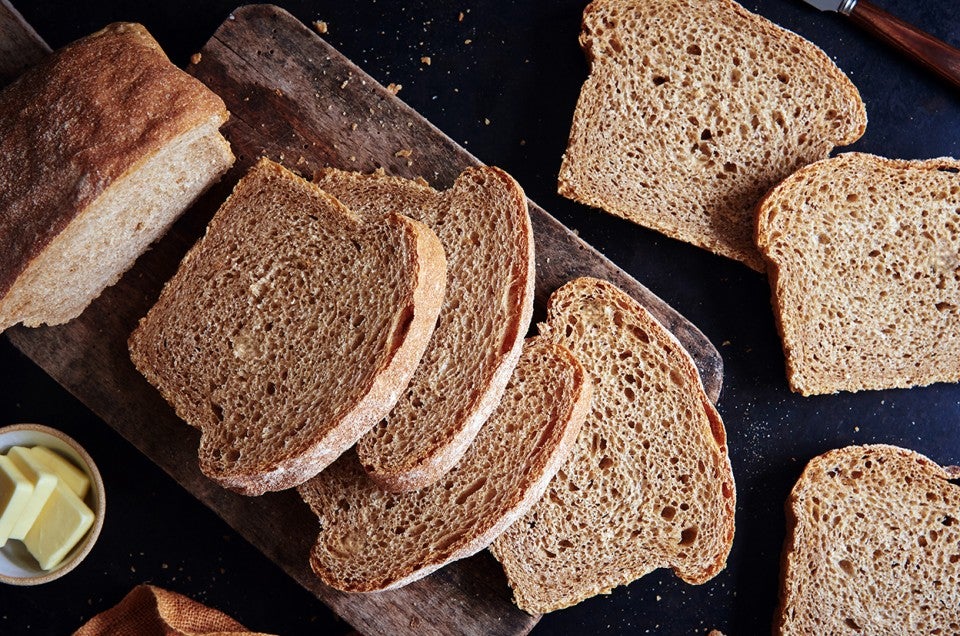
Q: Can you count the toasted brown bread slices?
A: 7